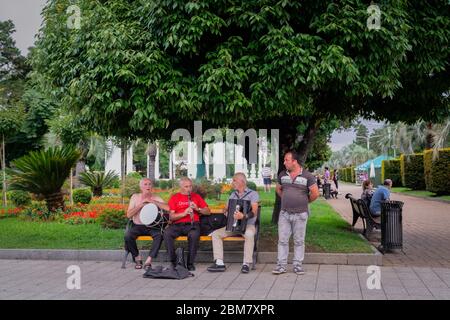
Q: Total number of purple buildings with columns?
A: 0